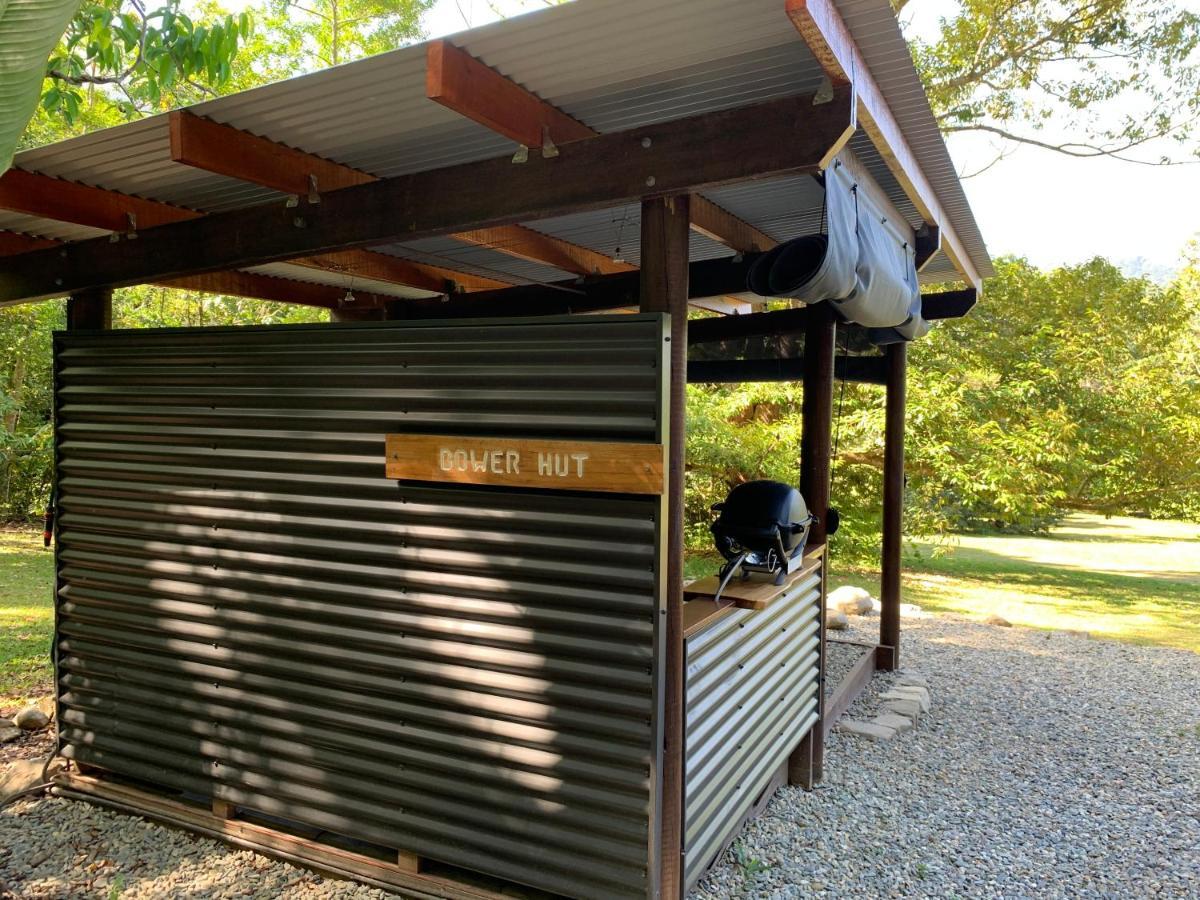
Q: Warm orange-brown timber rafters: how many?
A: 5